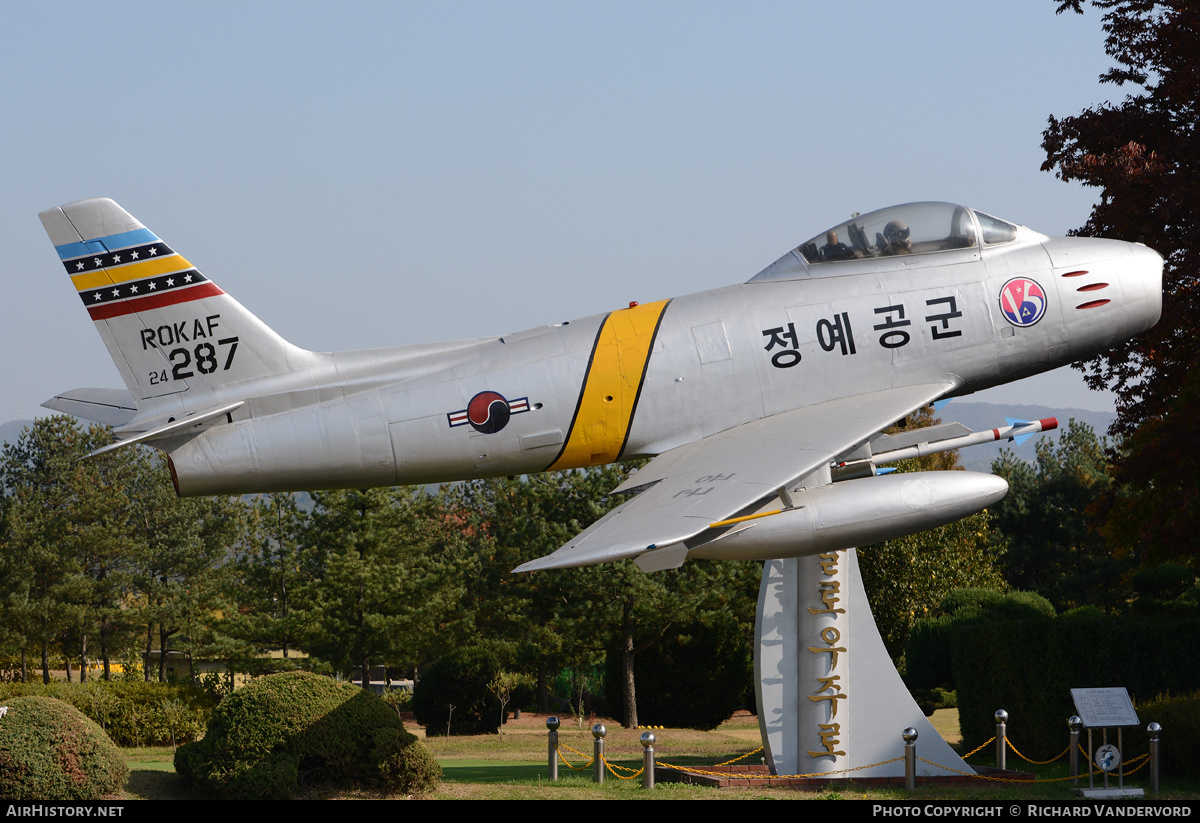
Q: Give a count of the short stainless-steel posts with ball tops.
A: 7